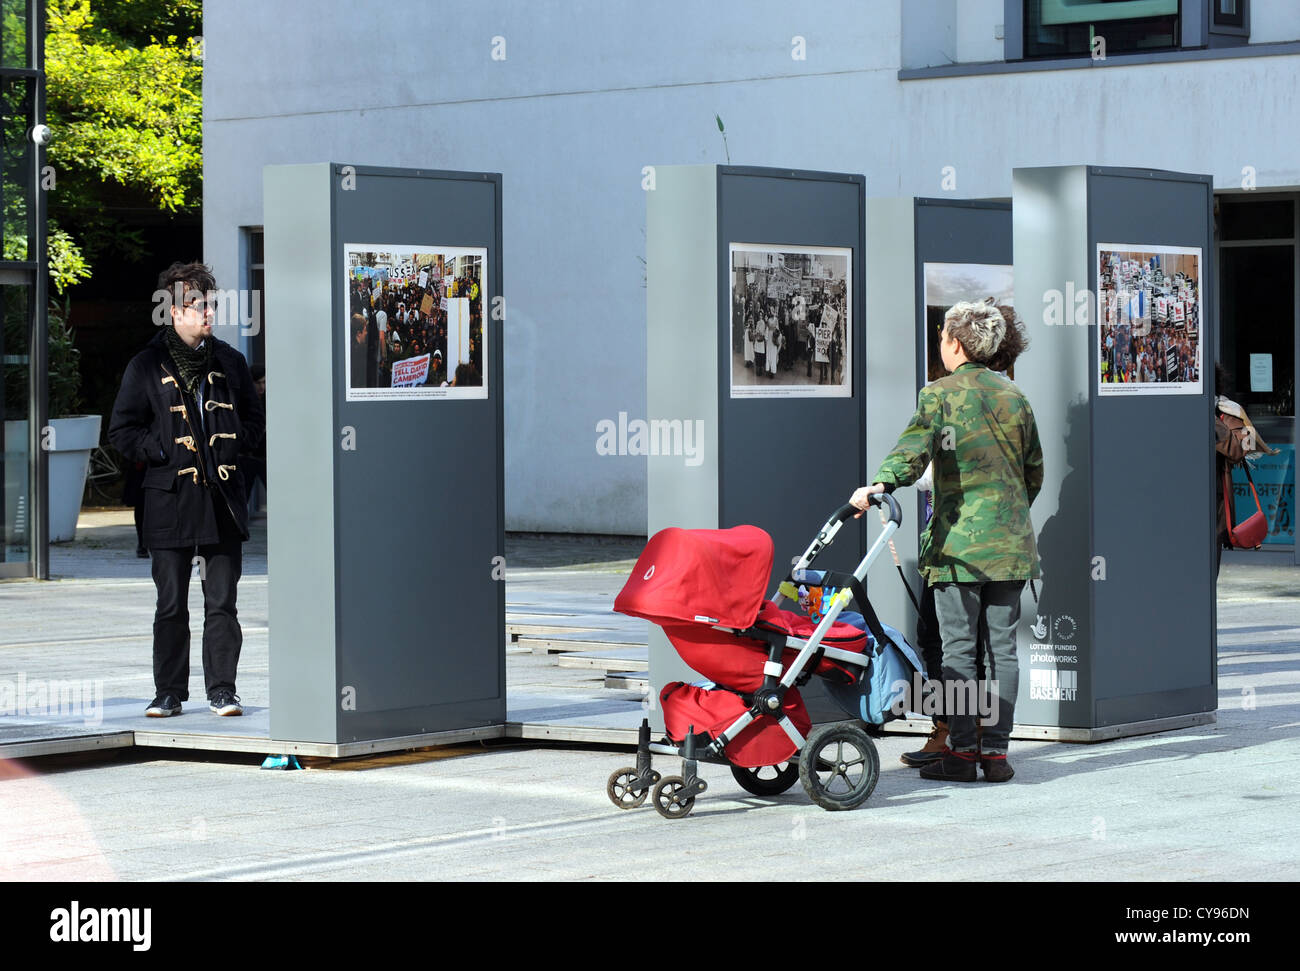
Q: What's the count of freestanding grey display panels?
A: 4